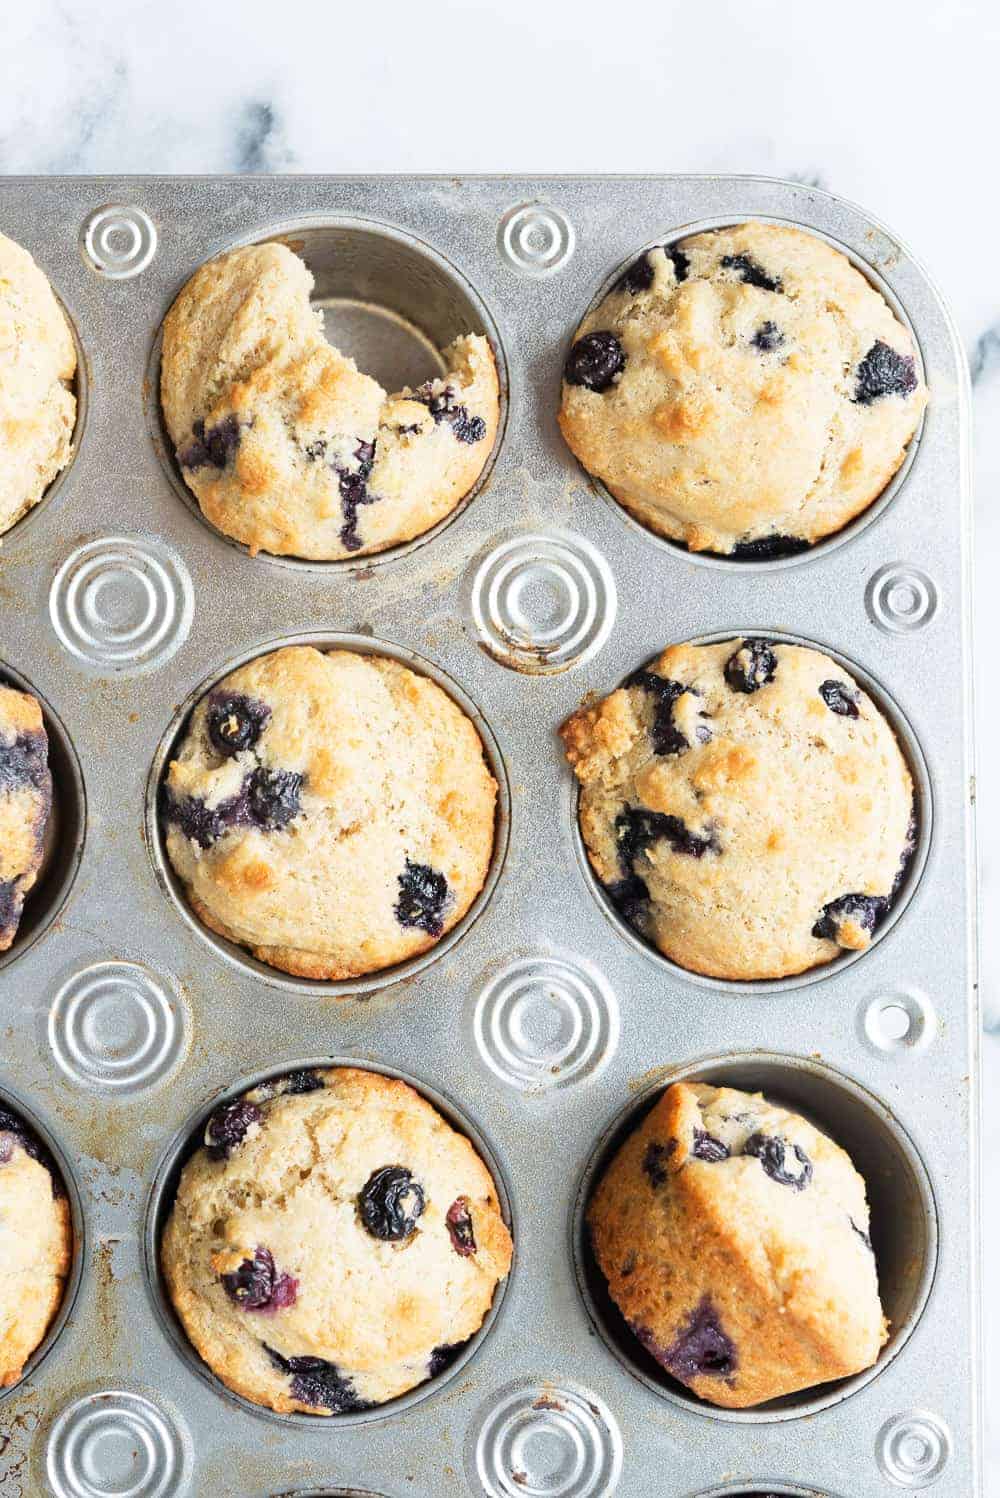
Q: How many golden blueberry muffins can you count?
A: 9